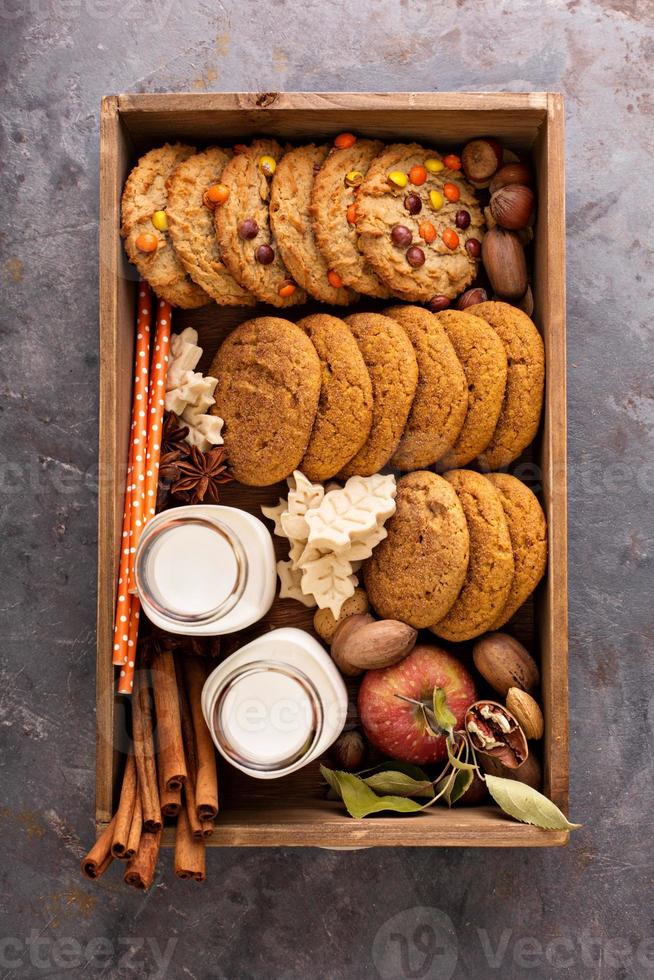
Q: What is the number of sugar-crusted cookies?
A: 9